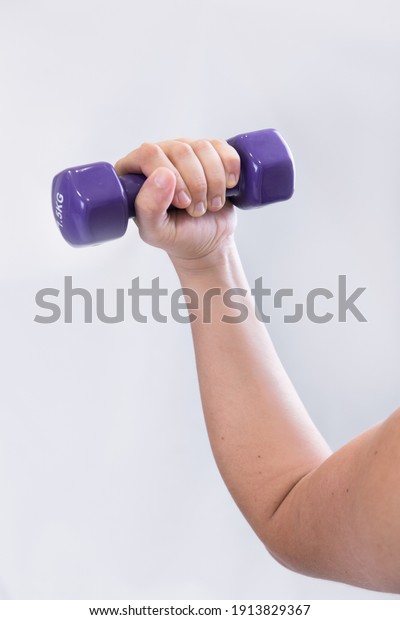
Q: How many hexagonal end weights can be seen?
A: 2